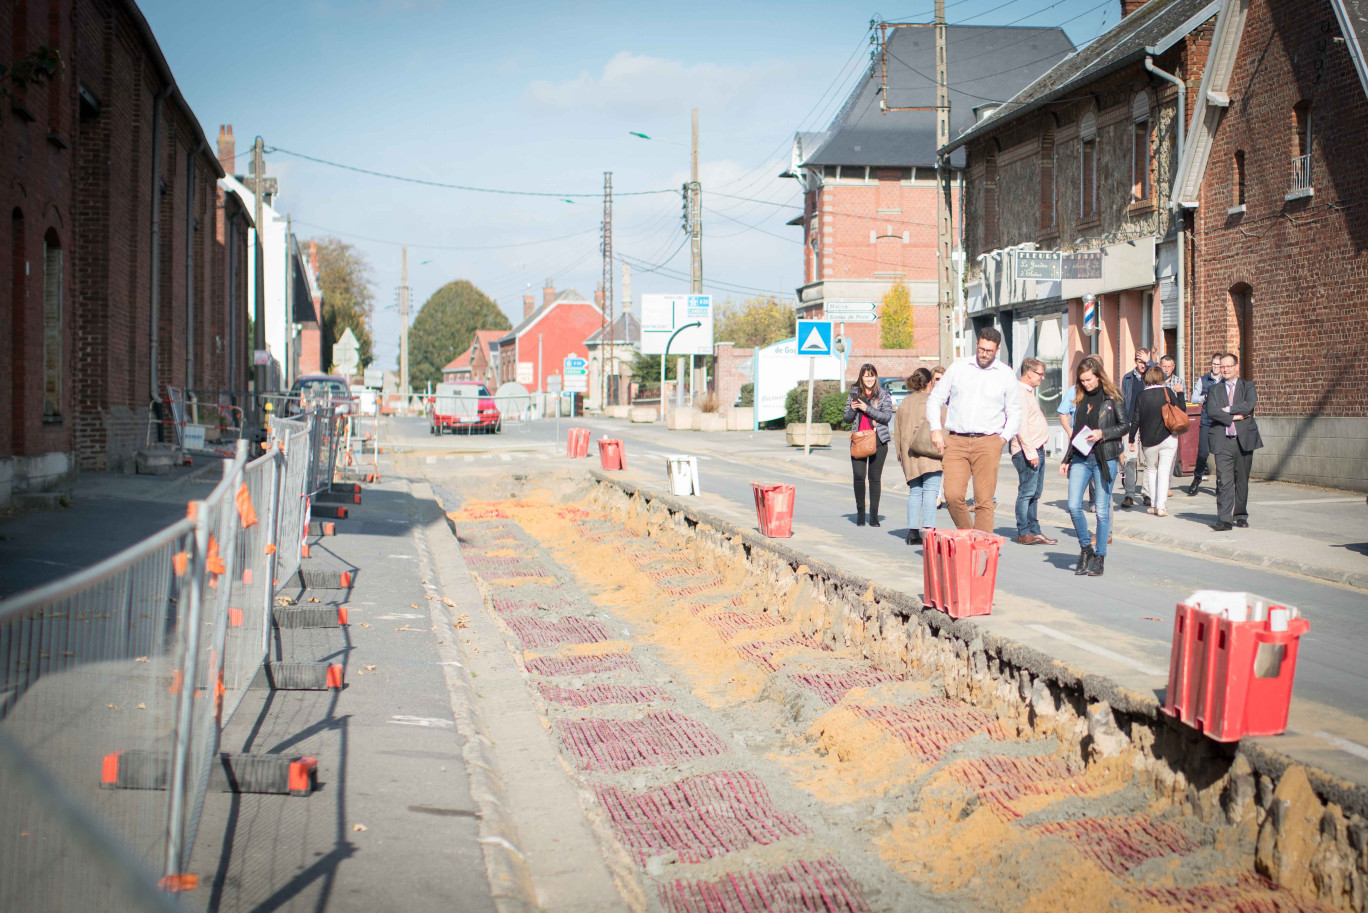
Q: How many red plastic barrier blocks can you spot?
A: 5